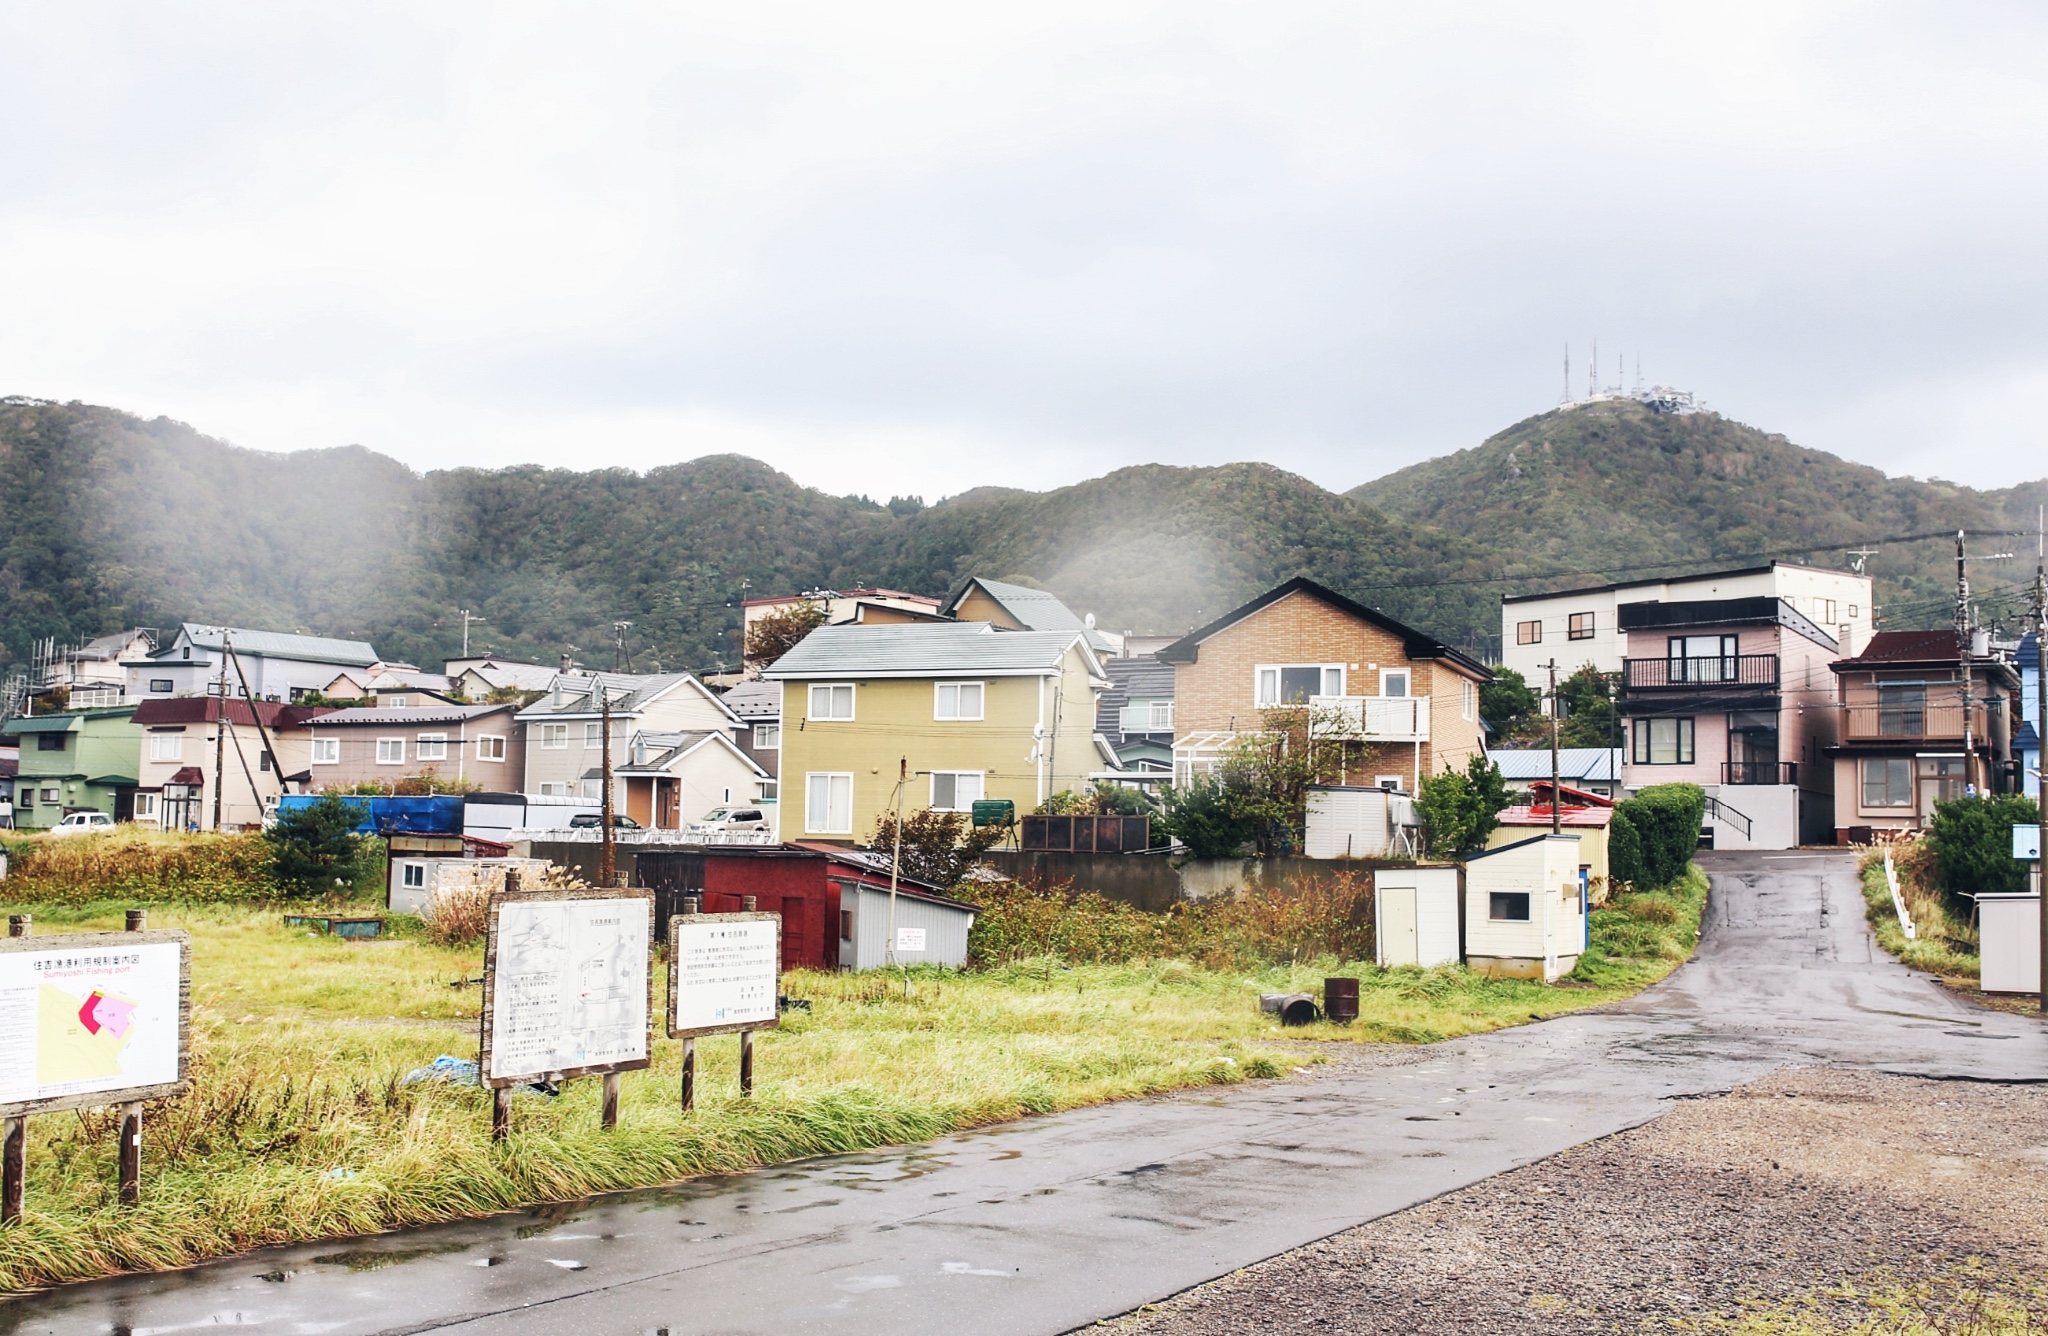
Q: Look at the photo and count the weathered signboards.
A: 3